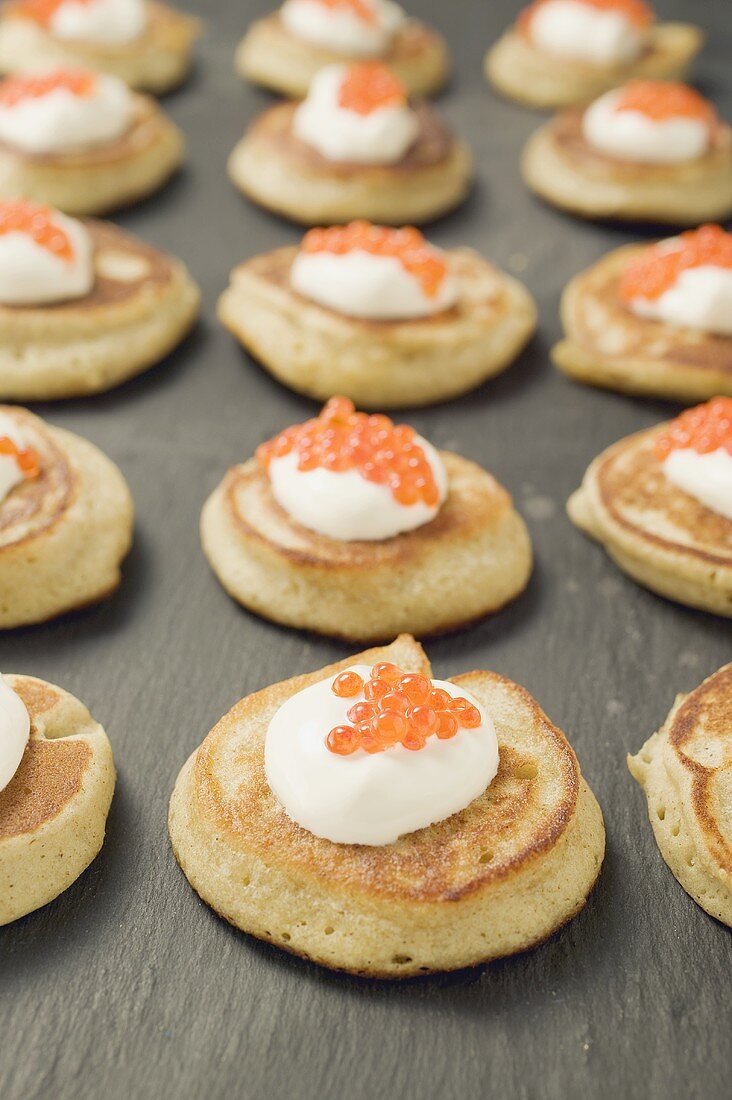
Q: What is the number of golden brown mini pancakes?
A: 15